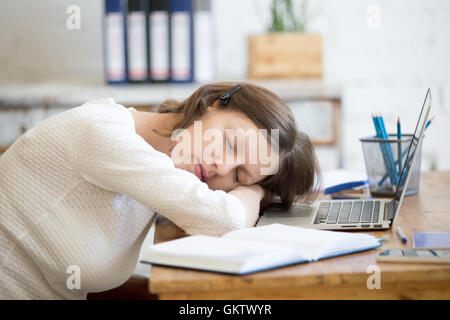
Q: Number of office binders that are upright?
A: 5